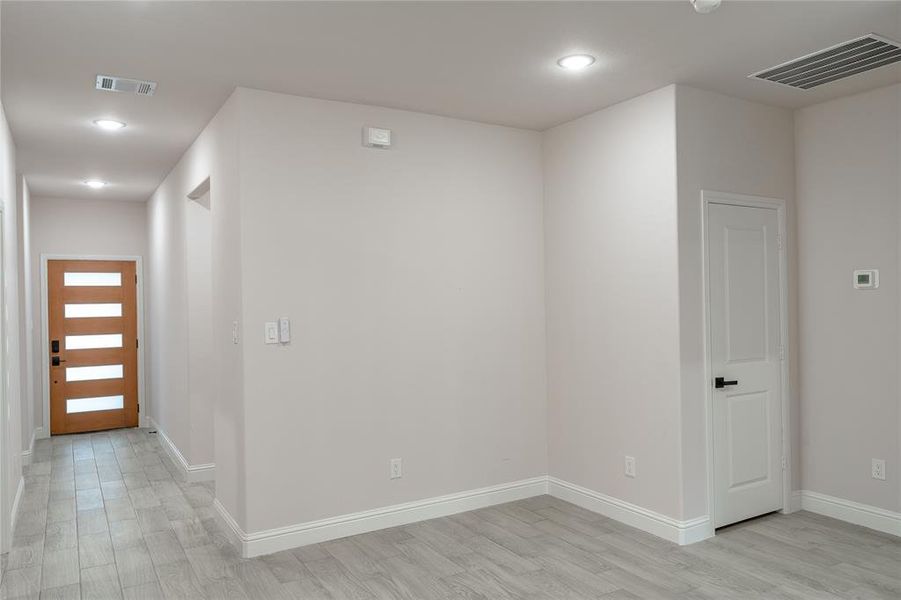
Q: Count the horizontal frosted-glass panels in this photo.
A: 5